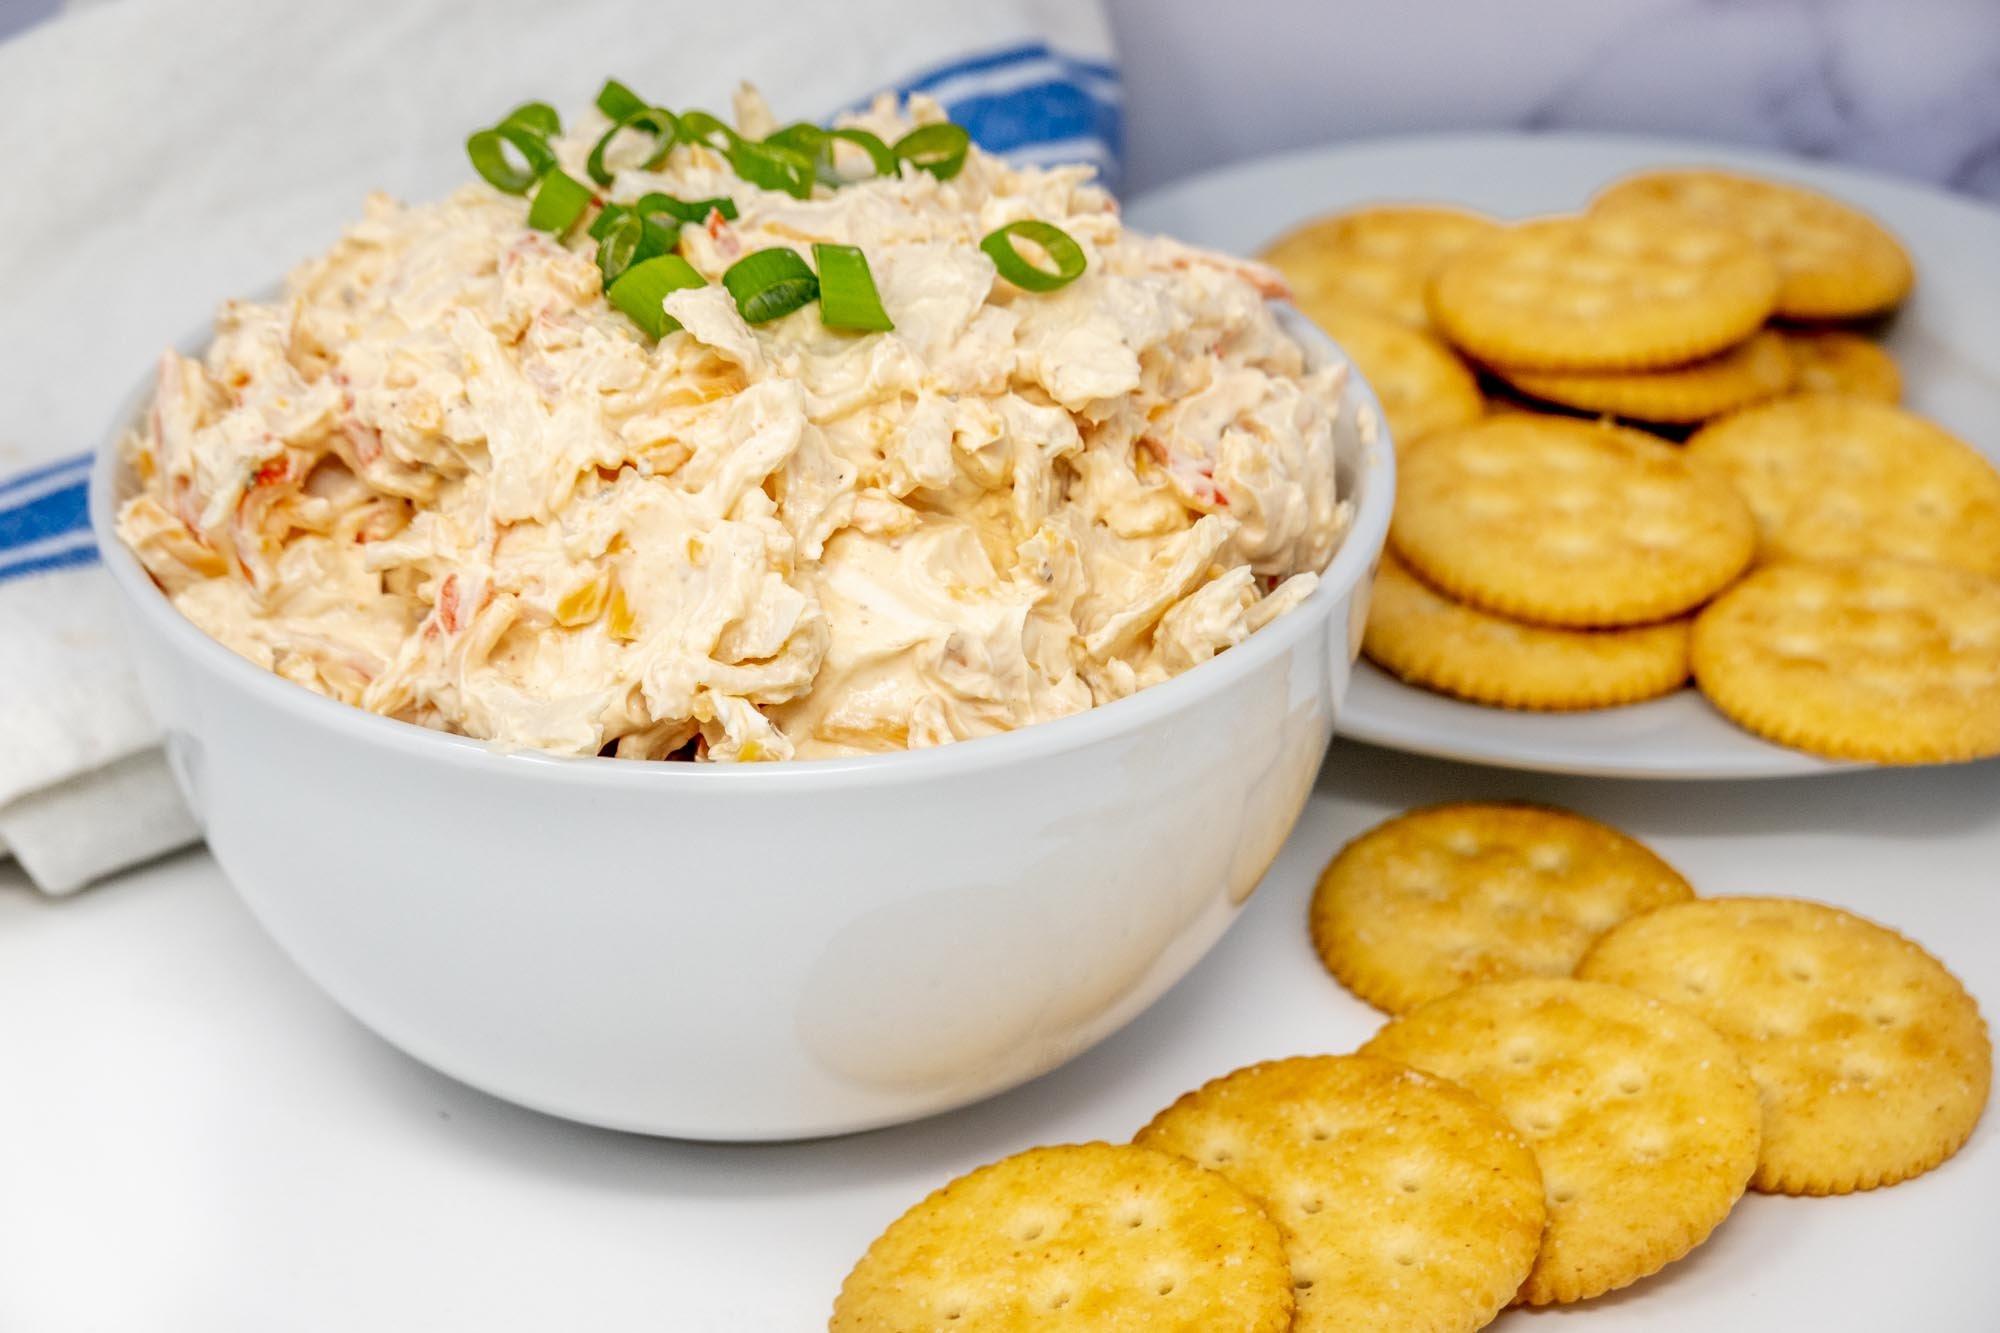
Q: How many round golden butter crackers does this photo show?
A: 15